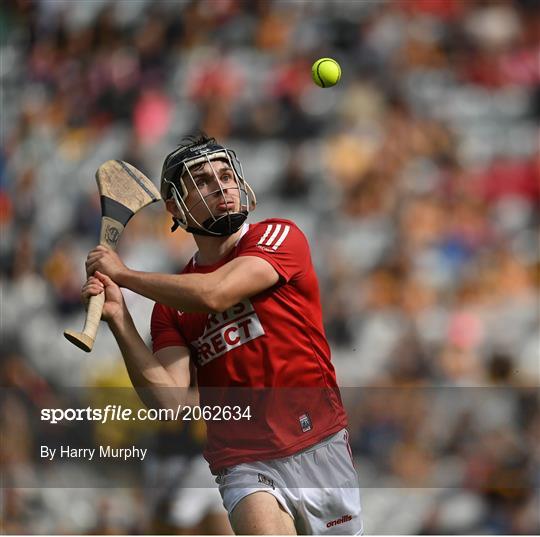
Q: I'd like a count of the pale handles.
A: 1